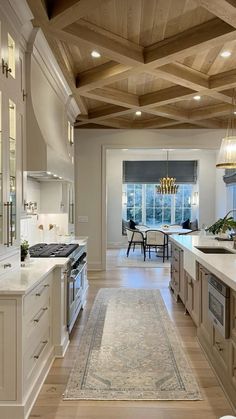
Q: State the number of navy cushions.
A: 2